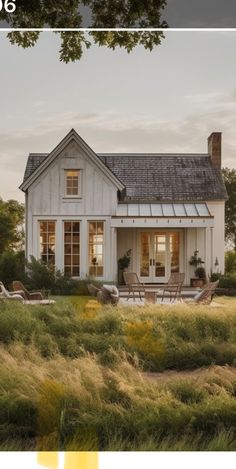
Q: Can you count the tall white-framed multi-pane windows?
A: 3